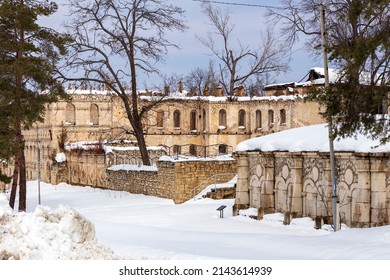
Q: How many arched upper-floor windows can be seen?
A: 11